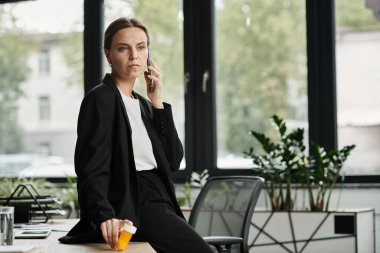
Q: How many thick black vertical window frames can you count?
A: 3